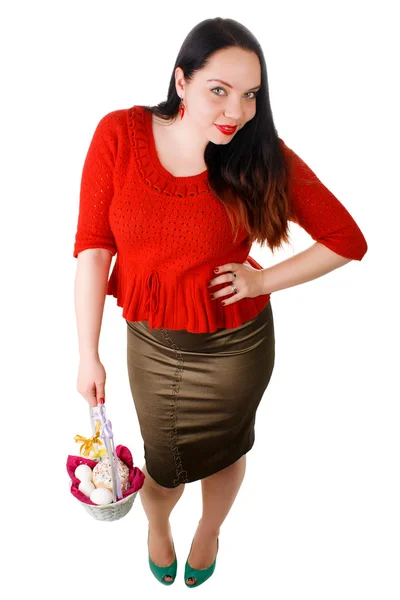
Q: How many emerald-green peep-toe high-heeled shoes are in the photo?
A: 2